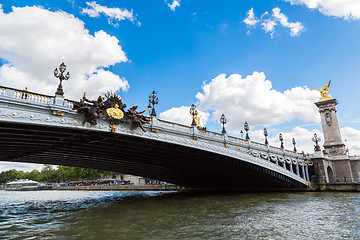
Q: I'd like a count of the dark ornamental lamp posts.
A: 9